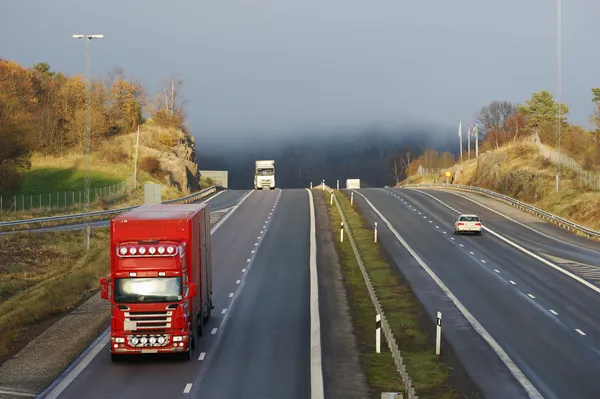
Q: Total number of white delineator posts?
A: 9